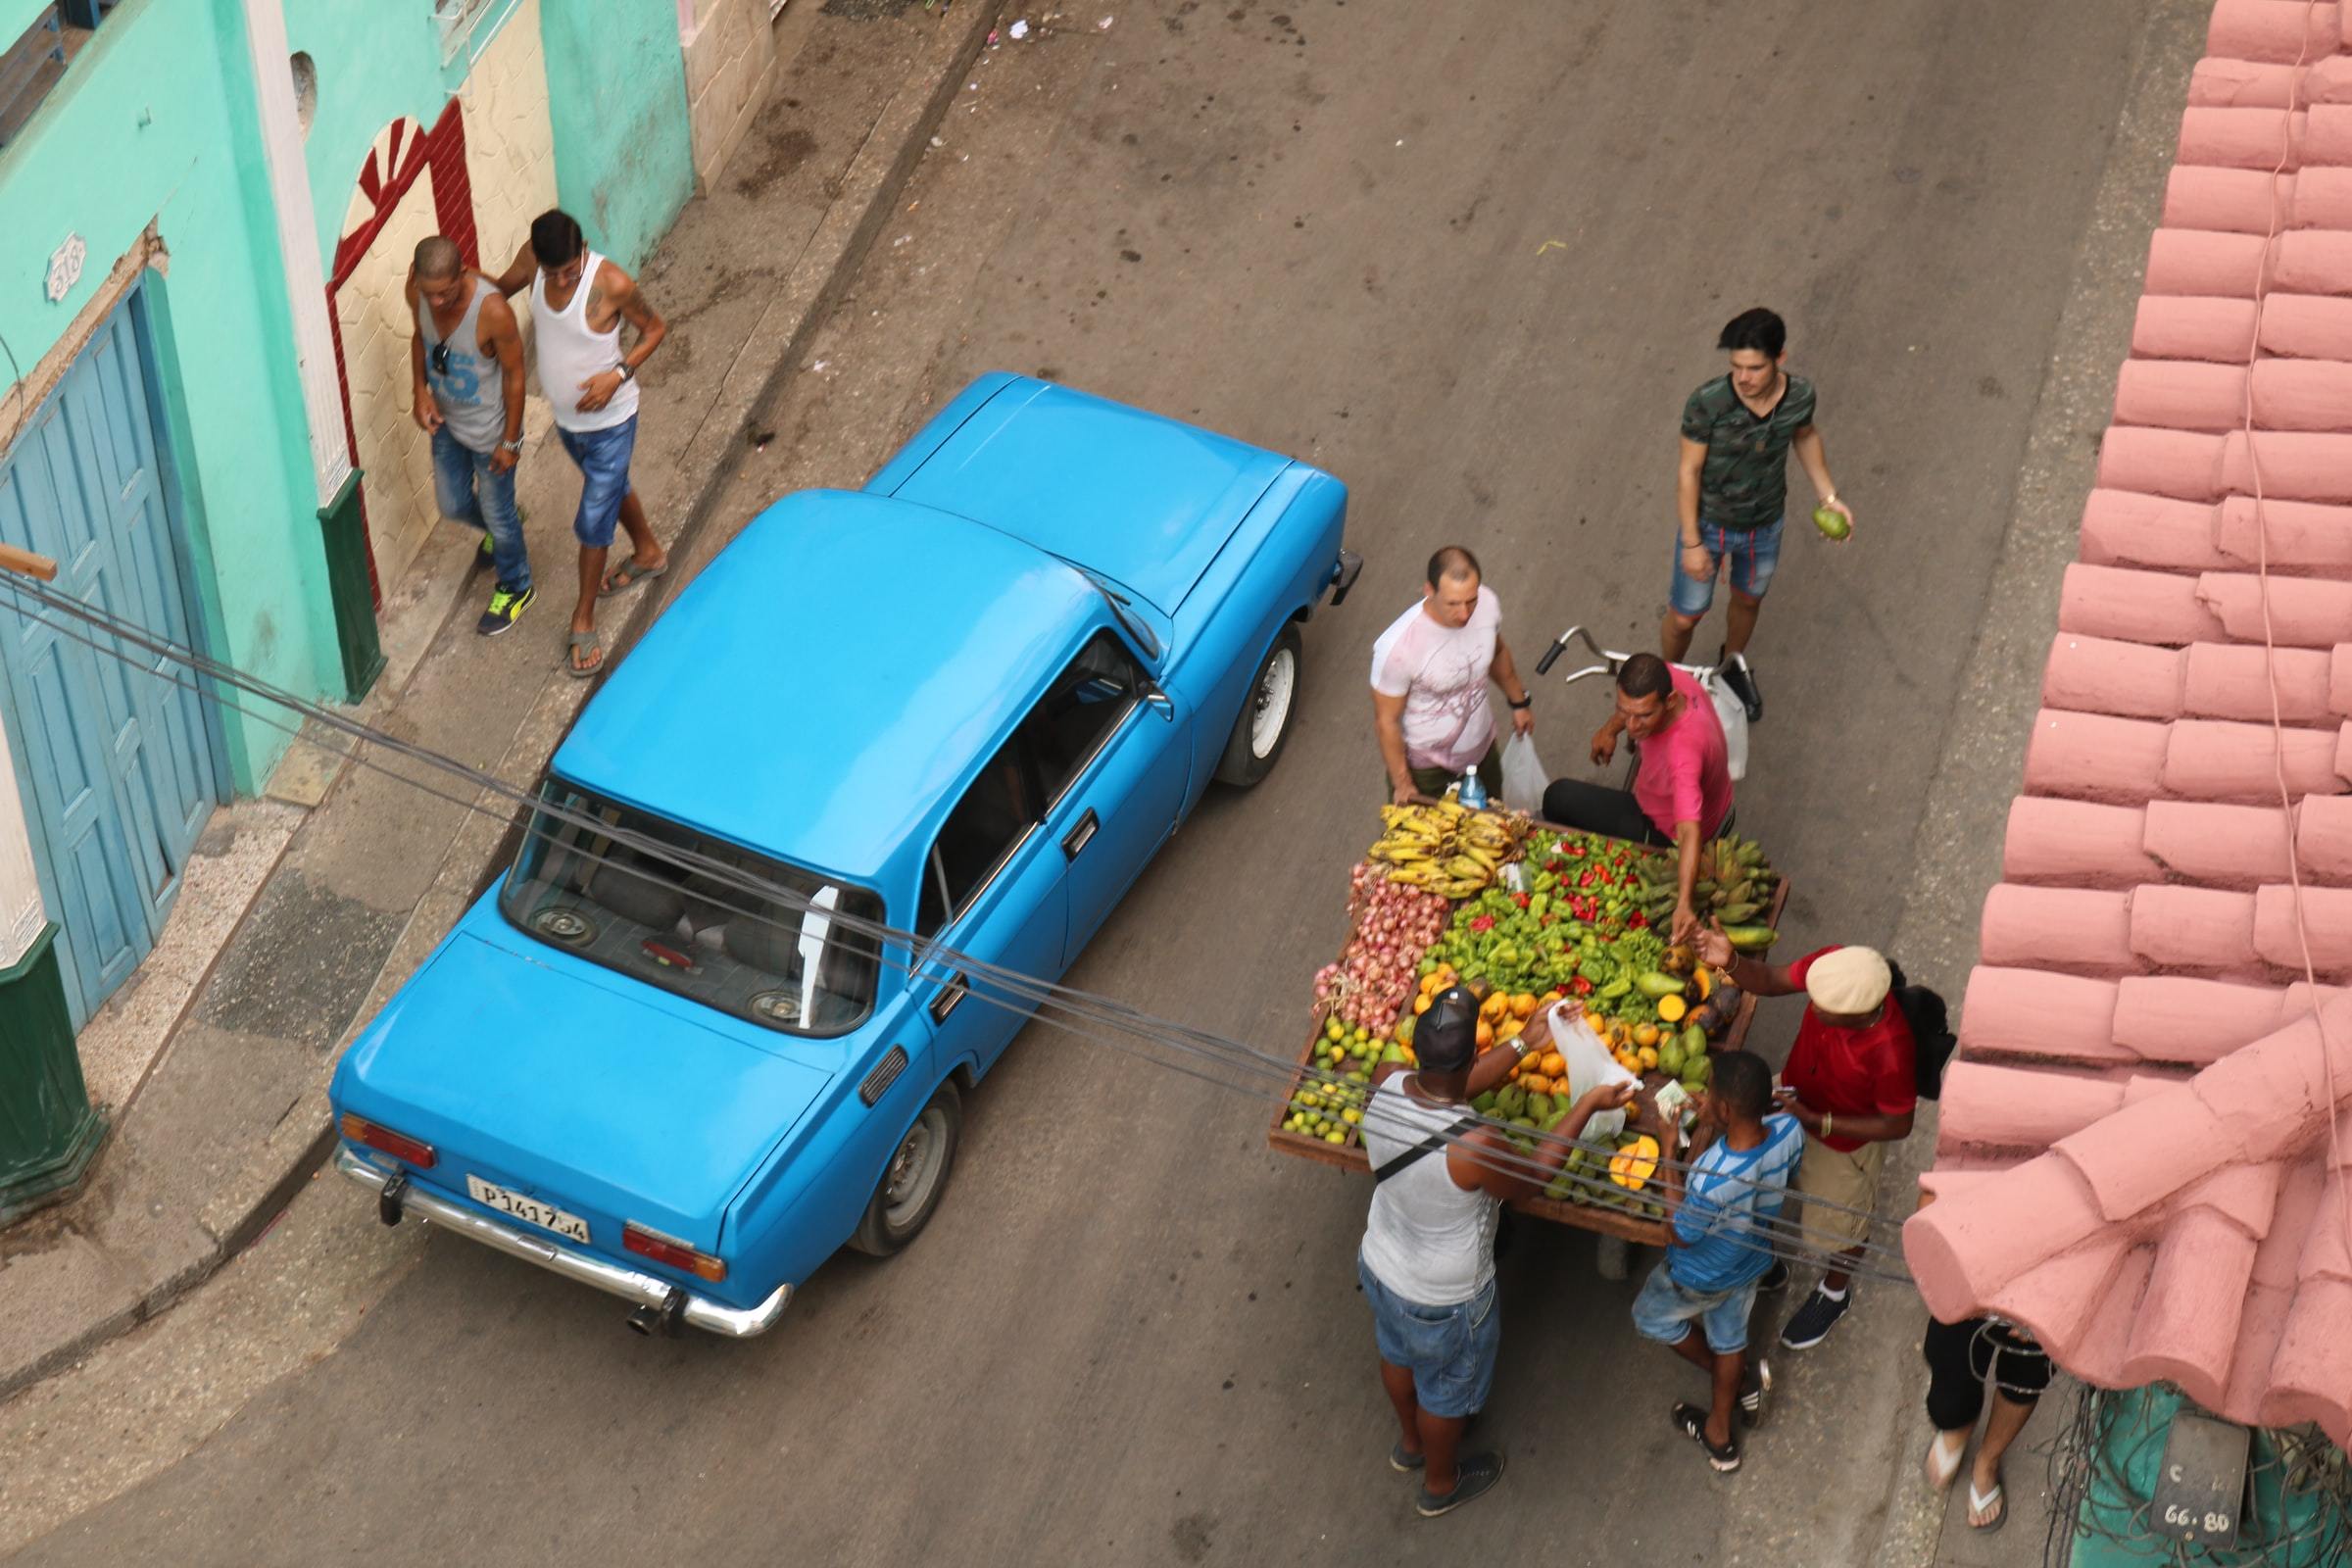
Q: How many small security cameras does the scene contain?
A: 0